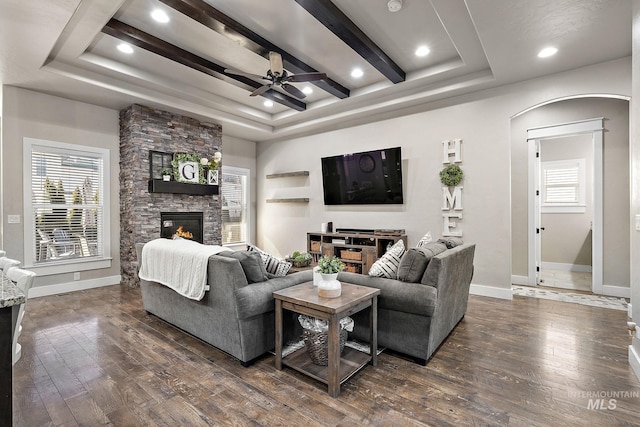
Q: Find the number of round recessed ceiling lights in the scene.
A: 7